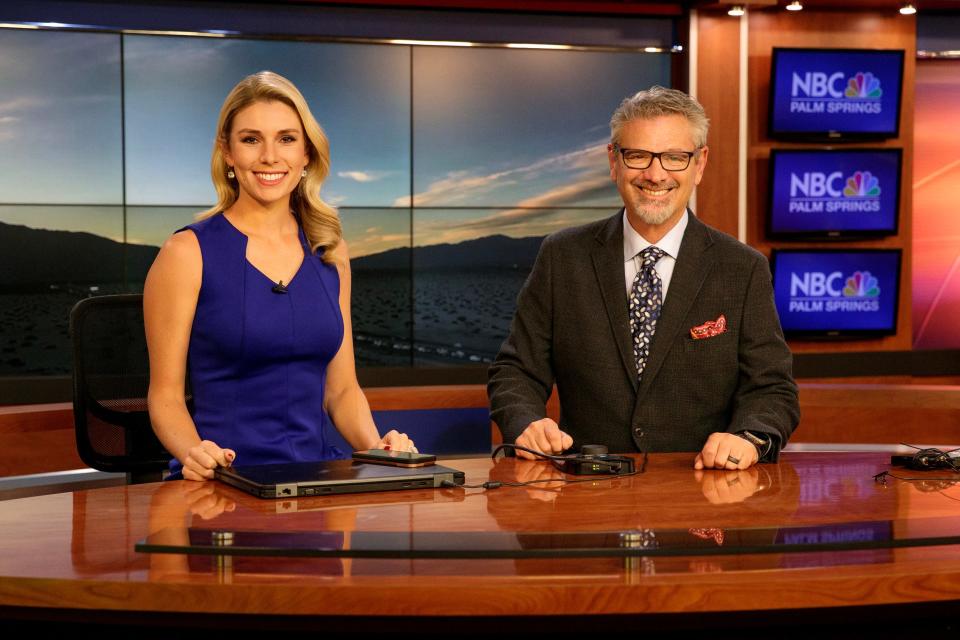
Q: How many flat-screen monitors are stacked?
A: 3